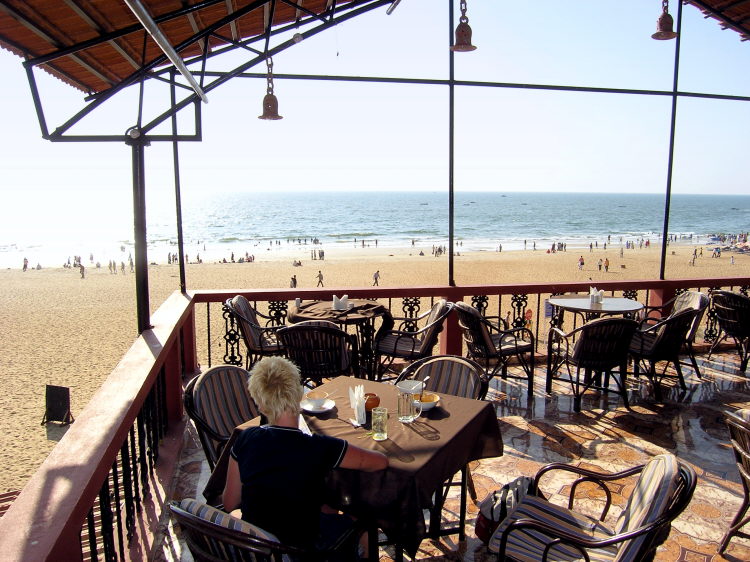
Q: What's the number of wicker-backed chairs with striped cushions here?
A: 13